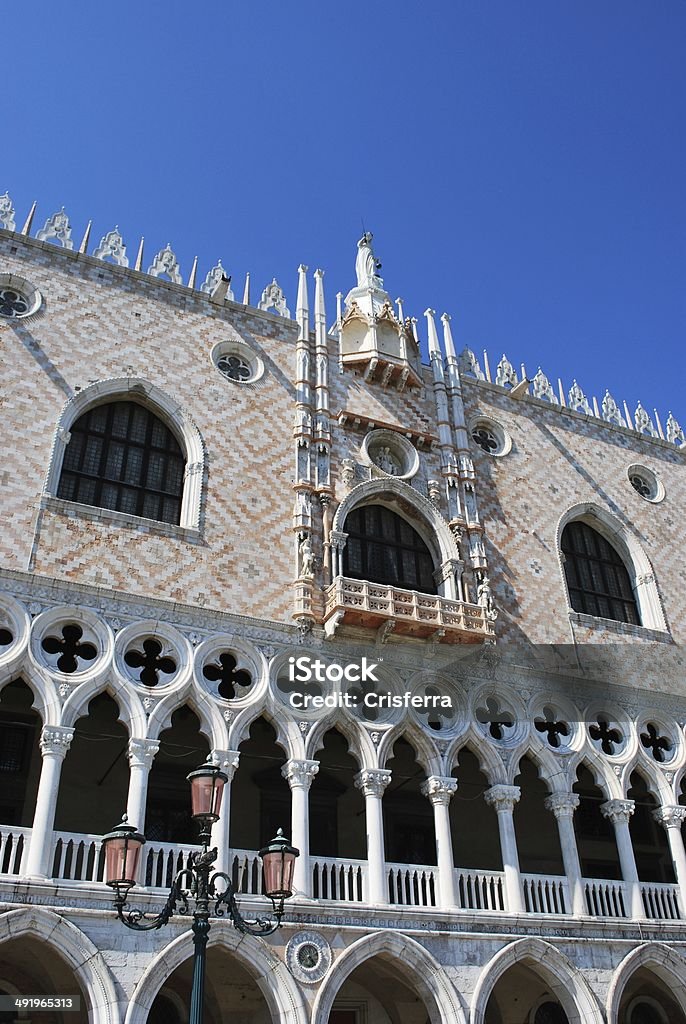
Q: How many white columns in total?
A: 10